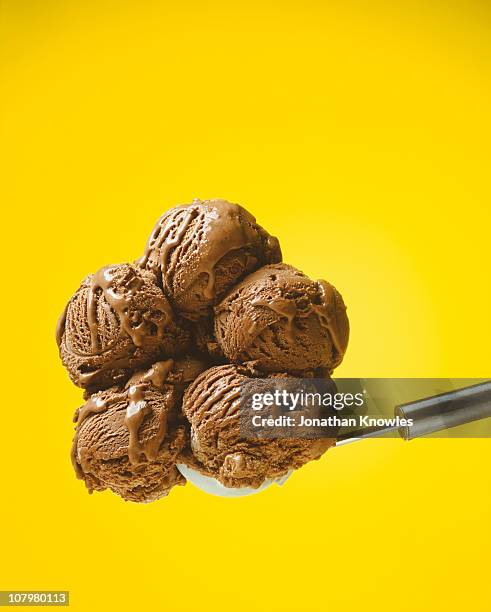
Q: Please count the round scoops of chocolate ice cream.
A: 5